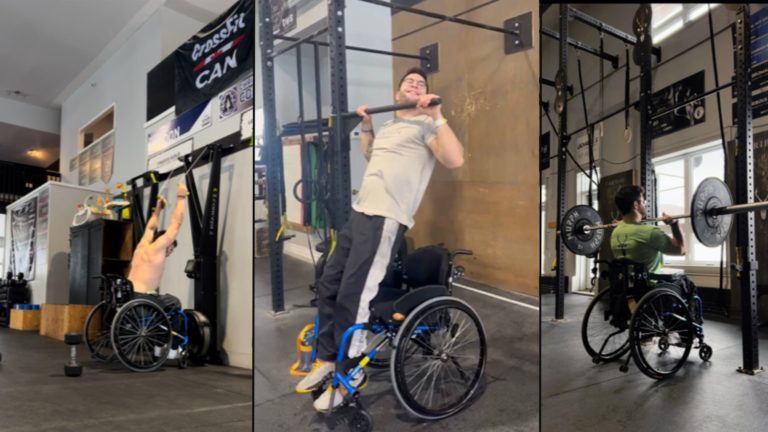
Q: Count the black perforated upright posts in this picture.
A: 5